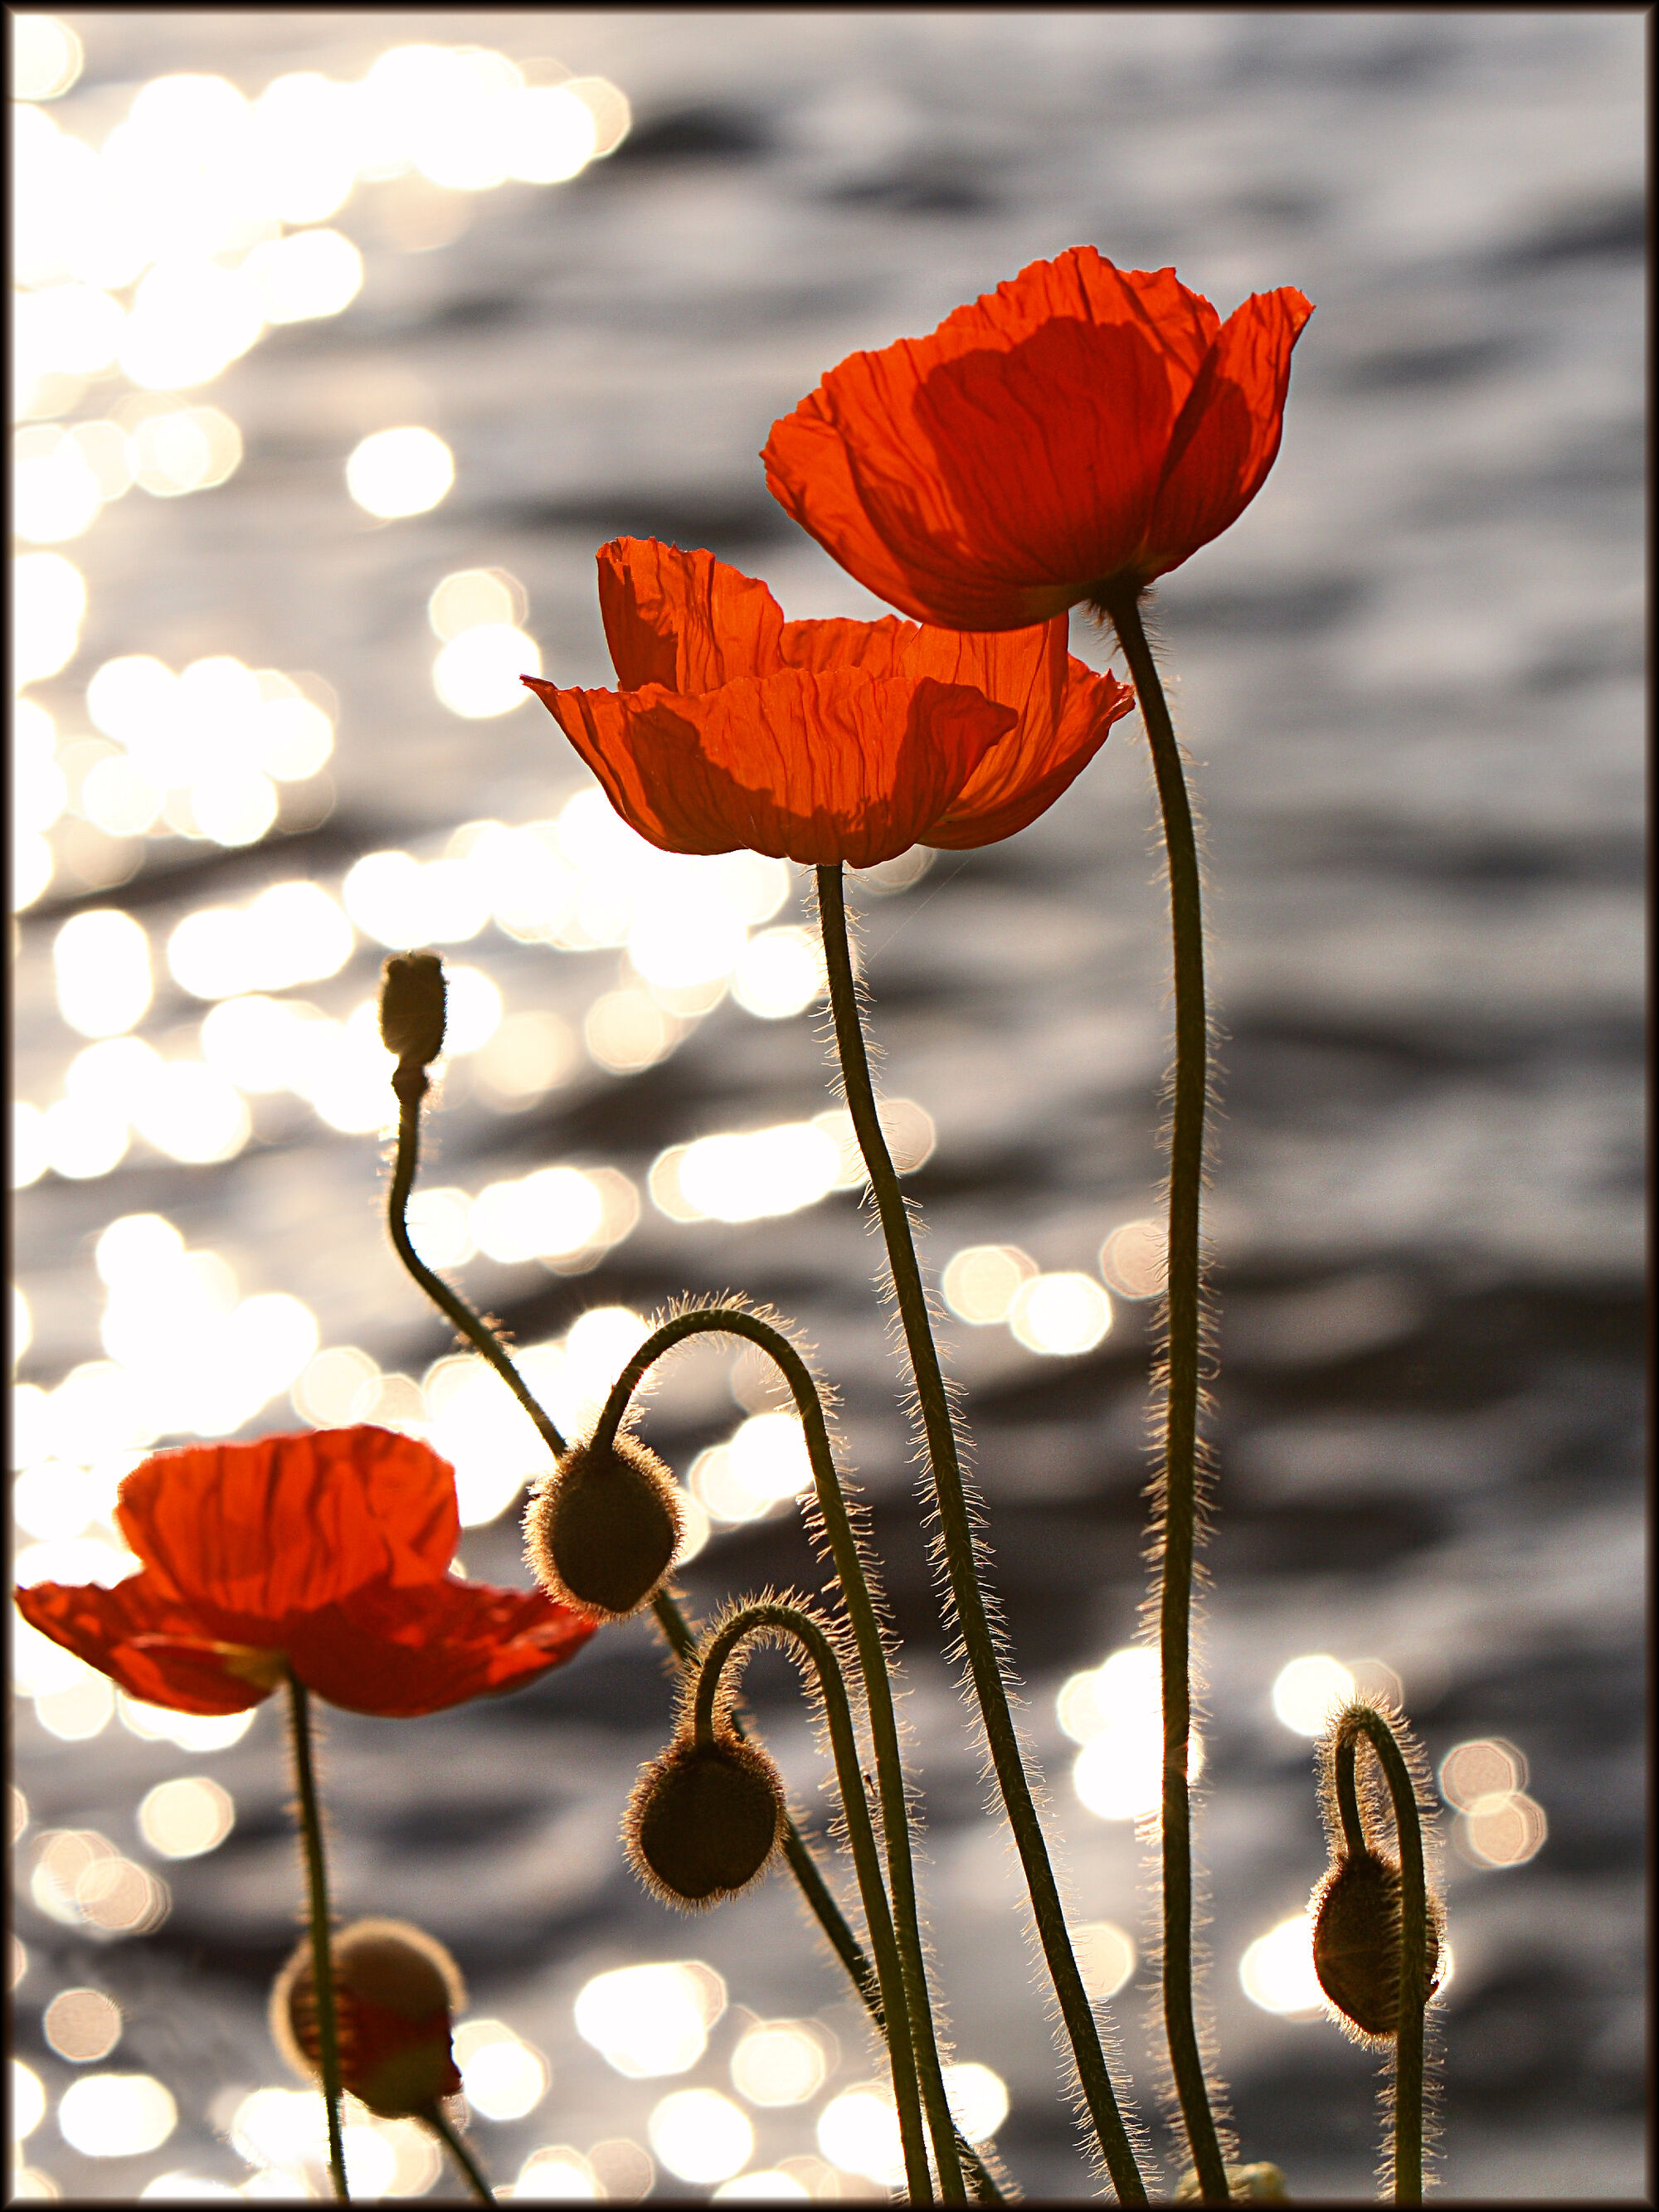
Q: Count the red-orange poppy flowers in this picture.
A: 3